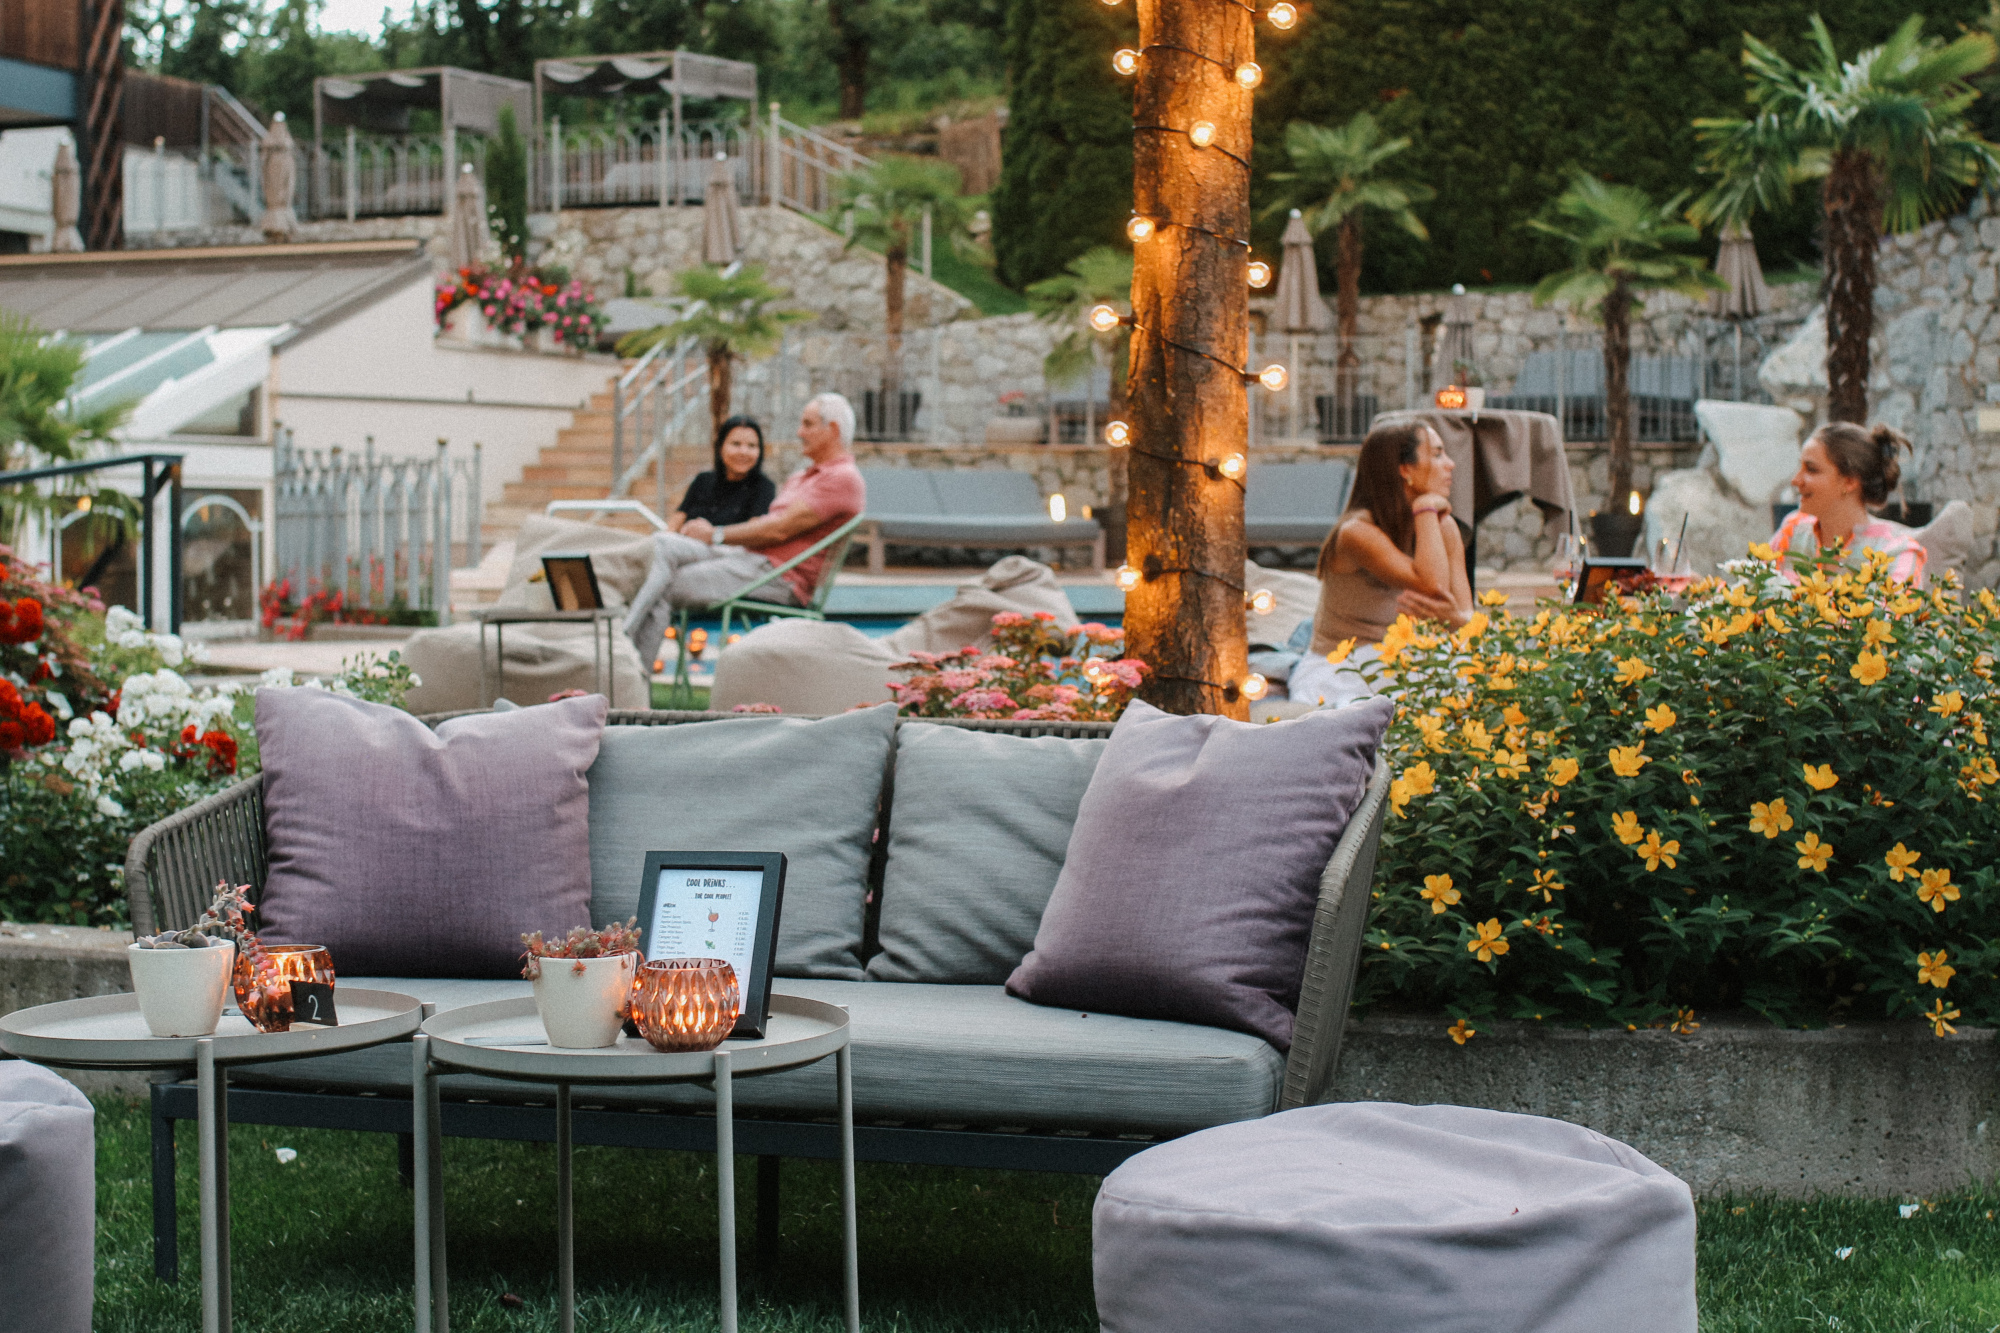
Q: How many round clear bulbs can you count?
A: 15